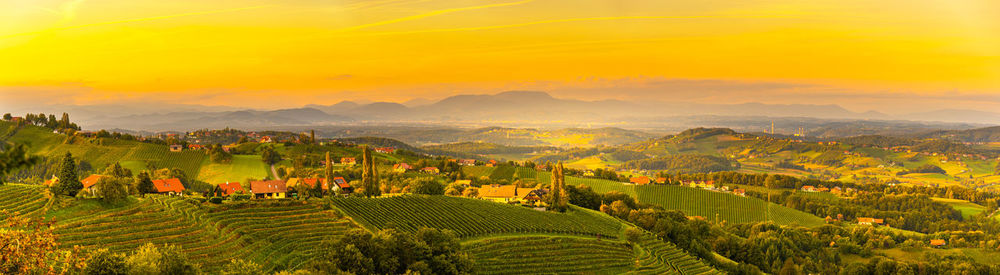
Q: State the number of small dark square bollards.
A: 0